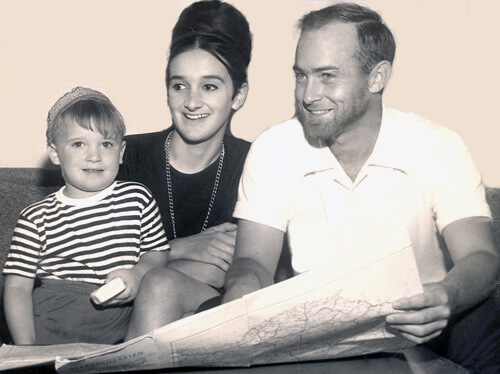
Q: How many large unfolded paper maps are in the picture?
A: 1